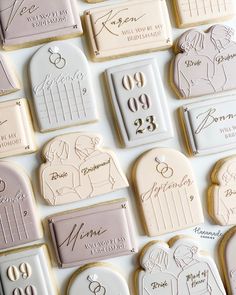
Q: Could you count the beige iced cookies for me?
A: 6